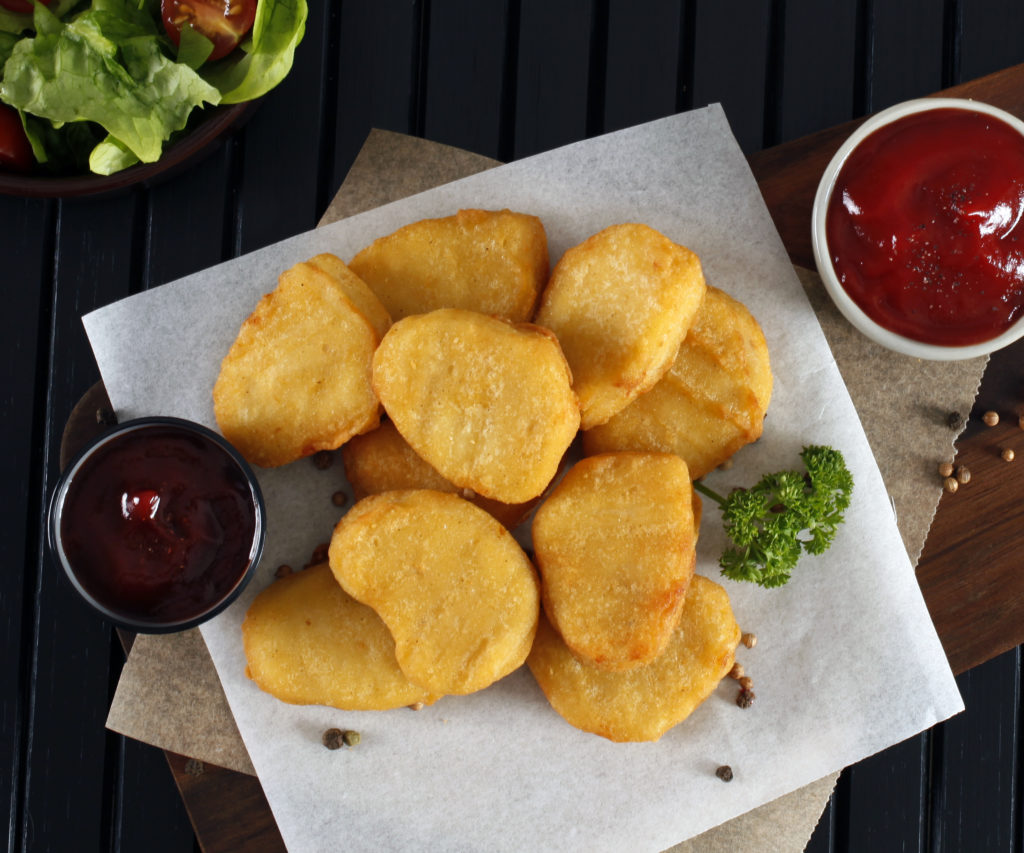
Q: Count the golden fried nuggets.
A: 10